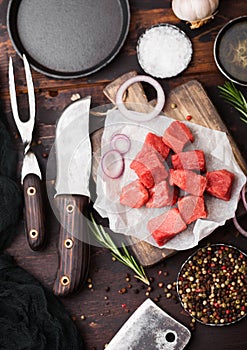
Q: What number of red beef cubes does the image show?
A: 10